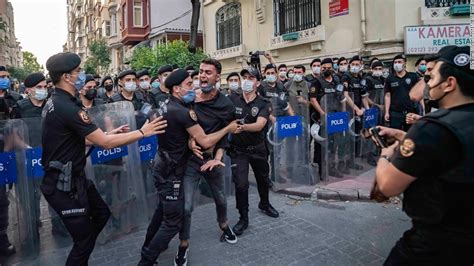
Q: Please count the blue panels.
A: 7